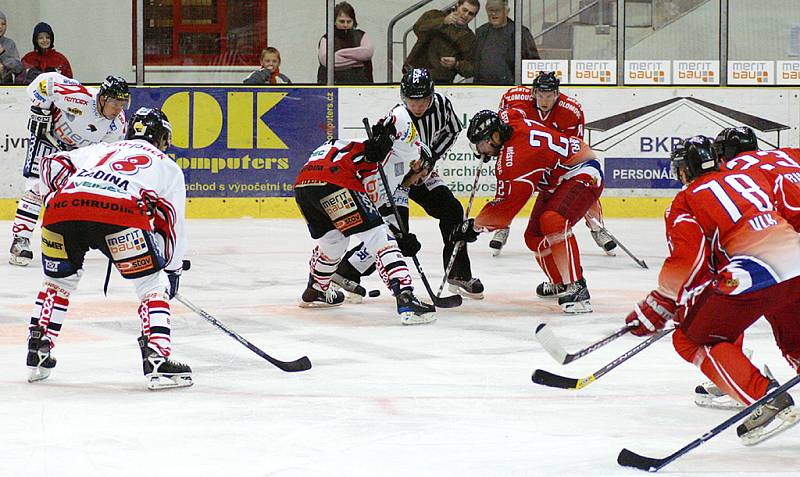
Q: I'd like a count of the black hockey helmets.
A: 7